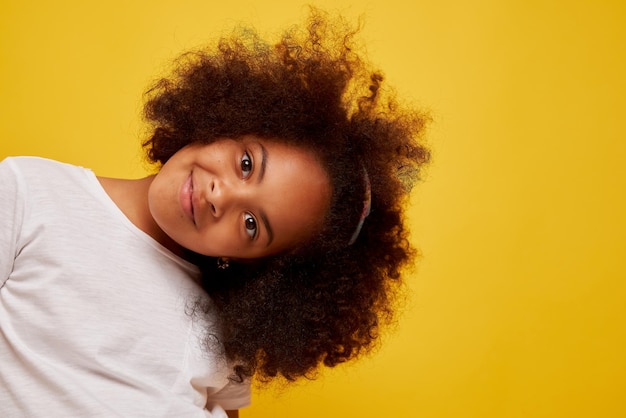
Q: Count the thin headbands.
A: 1